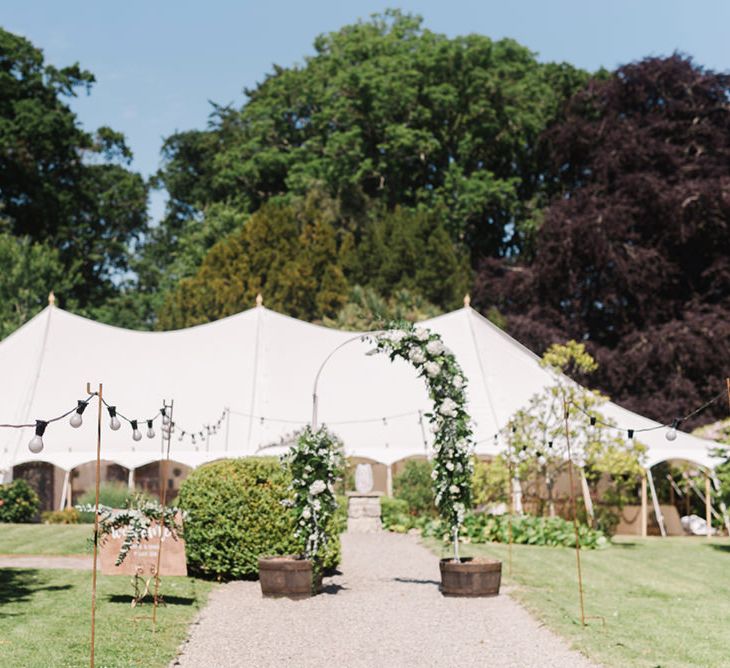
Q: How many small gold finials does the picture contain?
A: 3